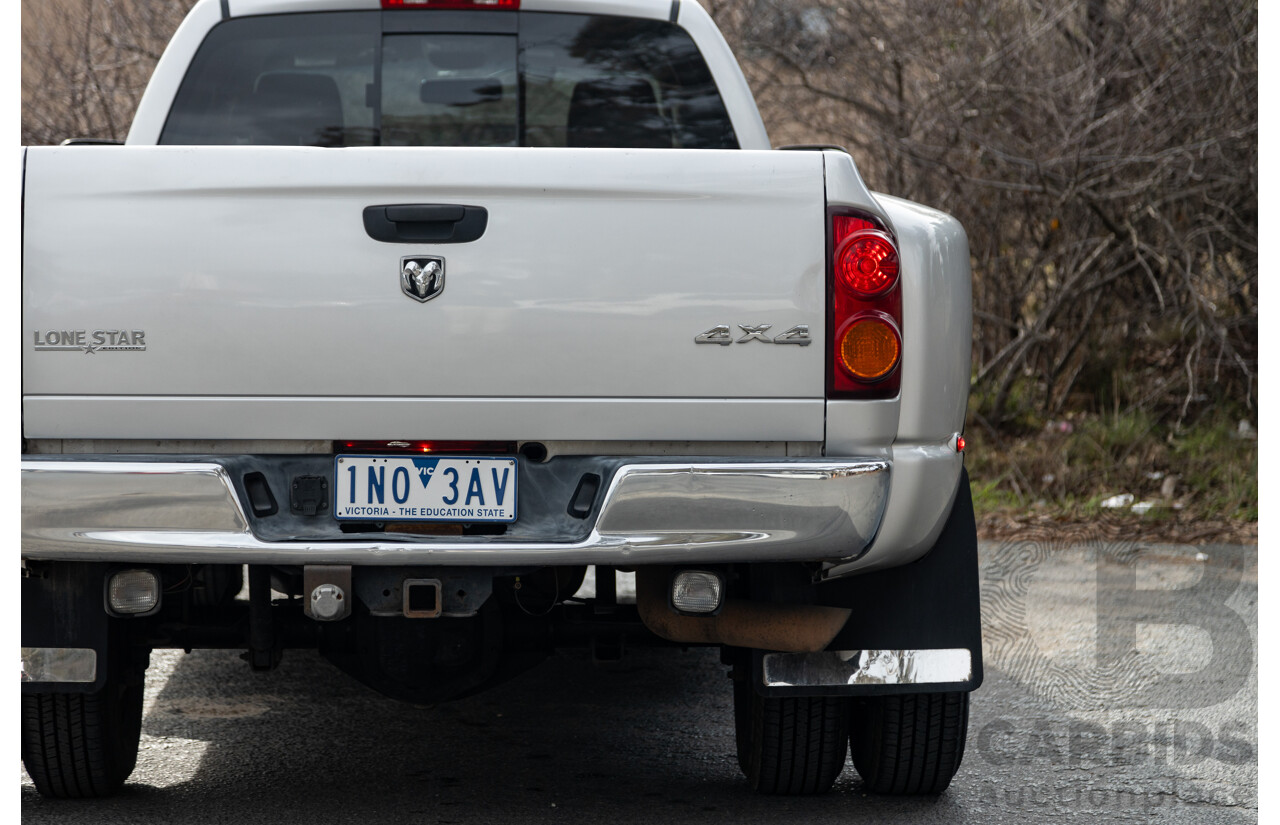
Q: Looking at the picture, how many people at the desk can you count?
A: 0